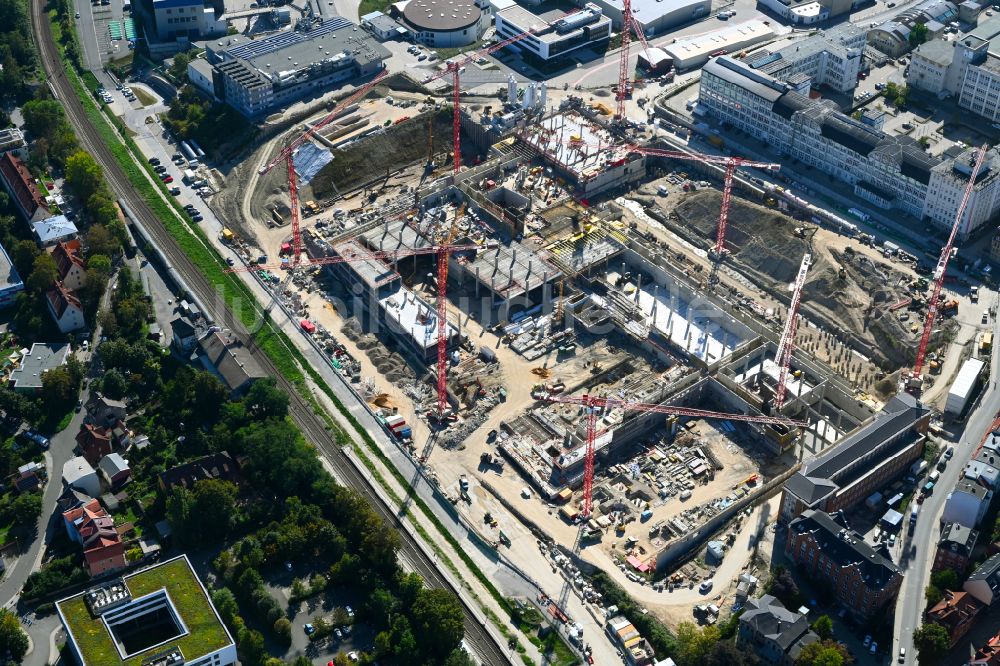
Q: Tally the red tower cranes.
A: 8